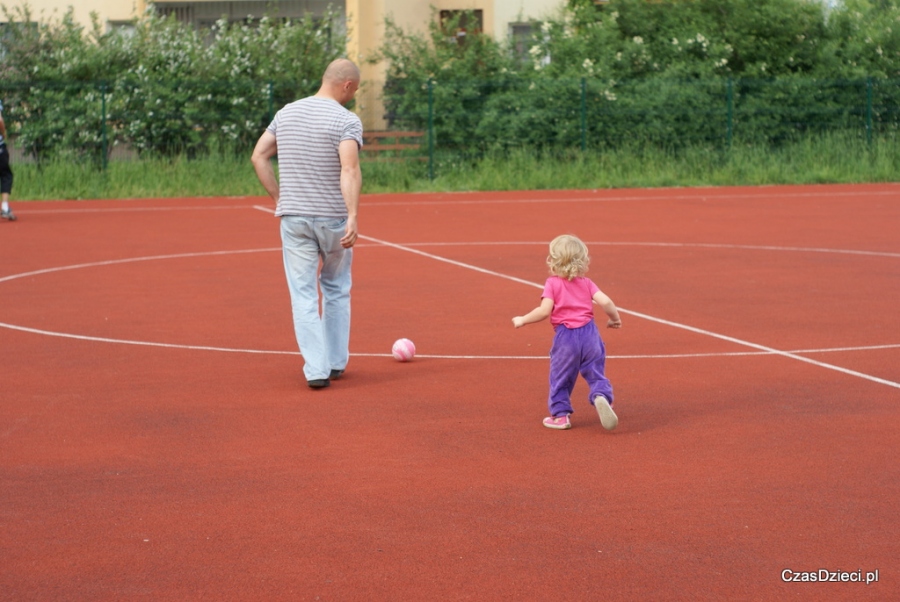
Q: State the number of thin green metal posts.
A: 6